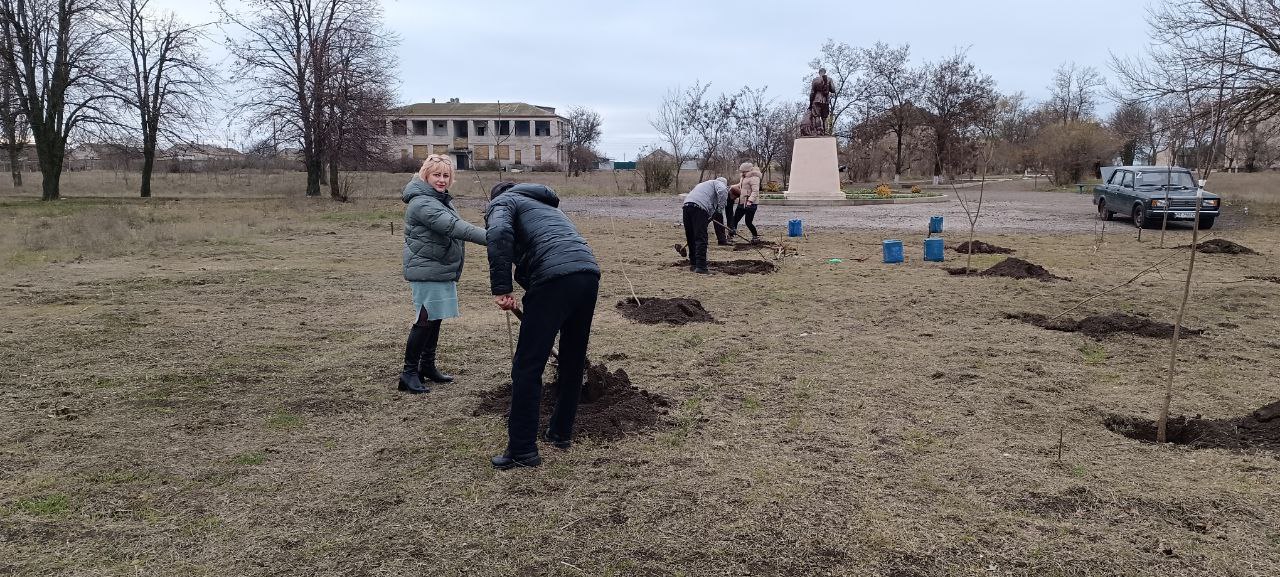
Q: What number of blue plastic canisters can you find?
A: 4